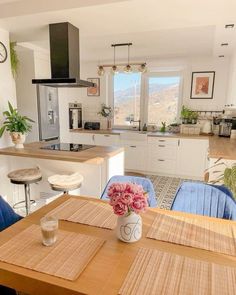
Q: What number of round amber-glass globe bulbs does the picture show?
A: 4